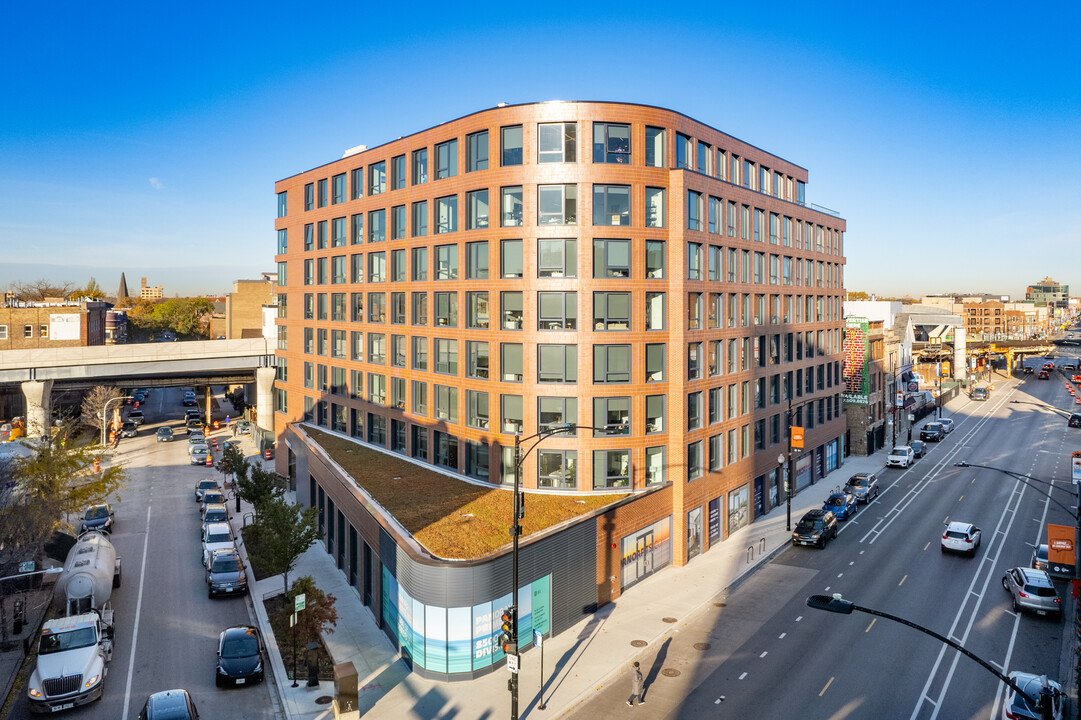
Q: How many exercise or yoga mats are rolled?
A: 0